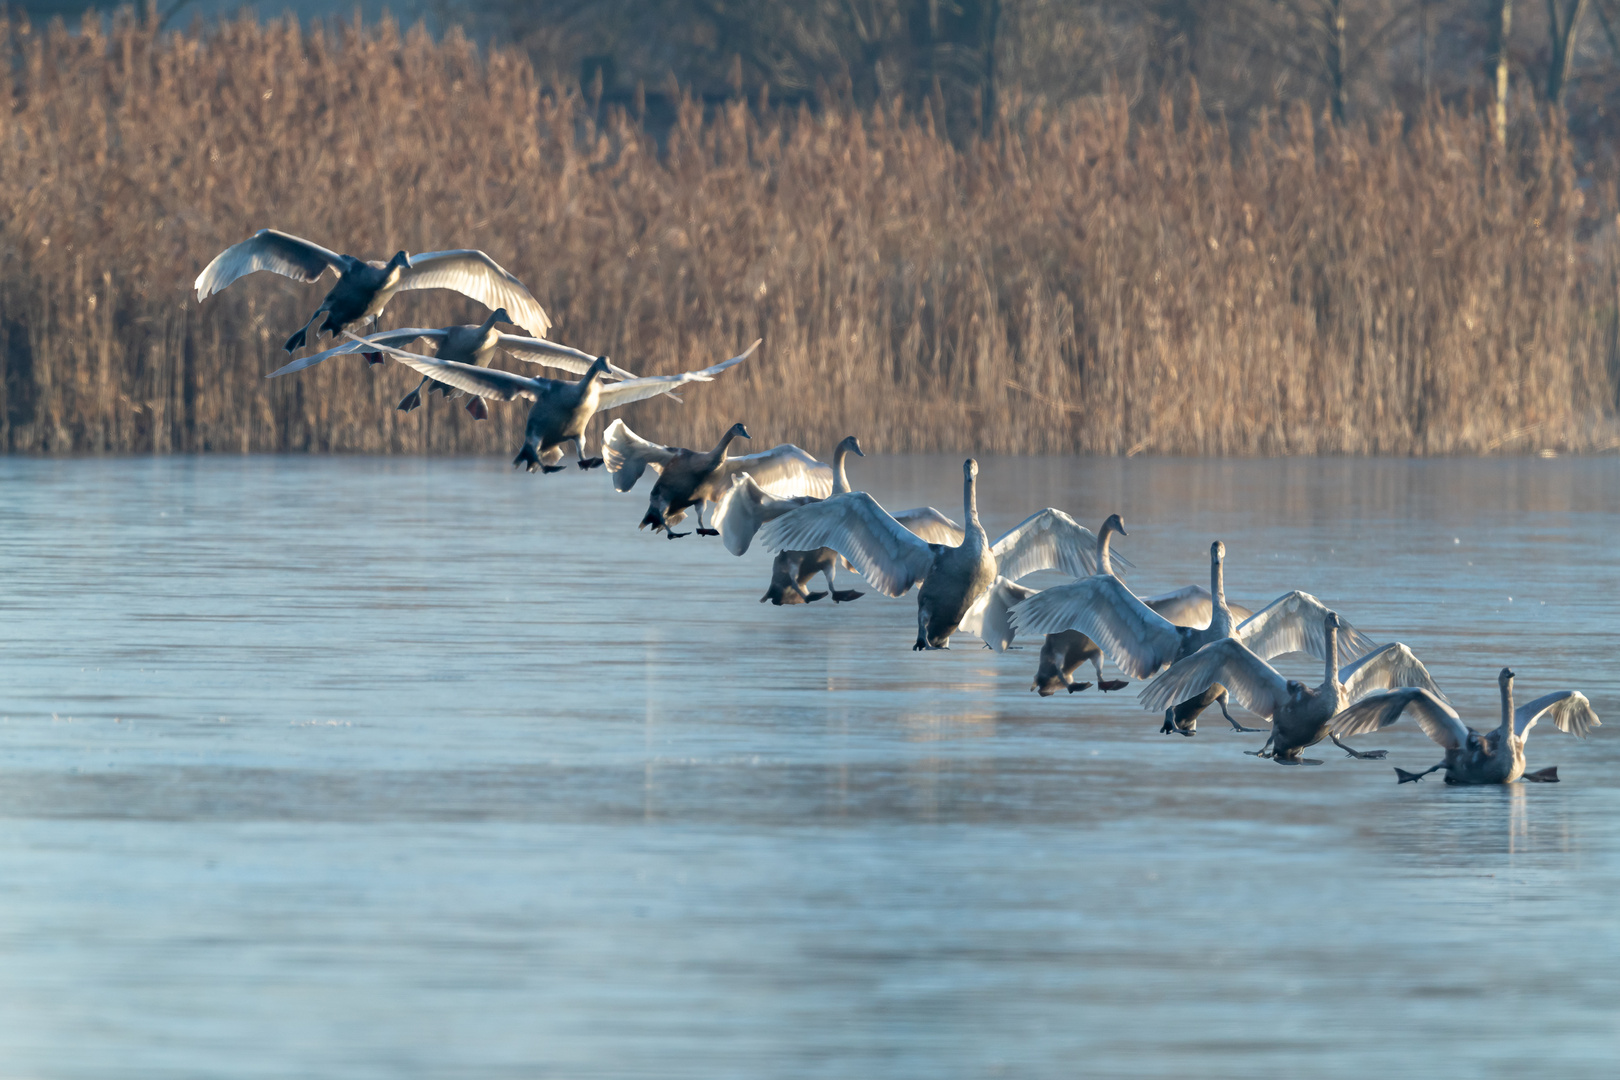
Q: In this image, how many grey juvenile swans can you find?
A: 10